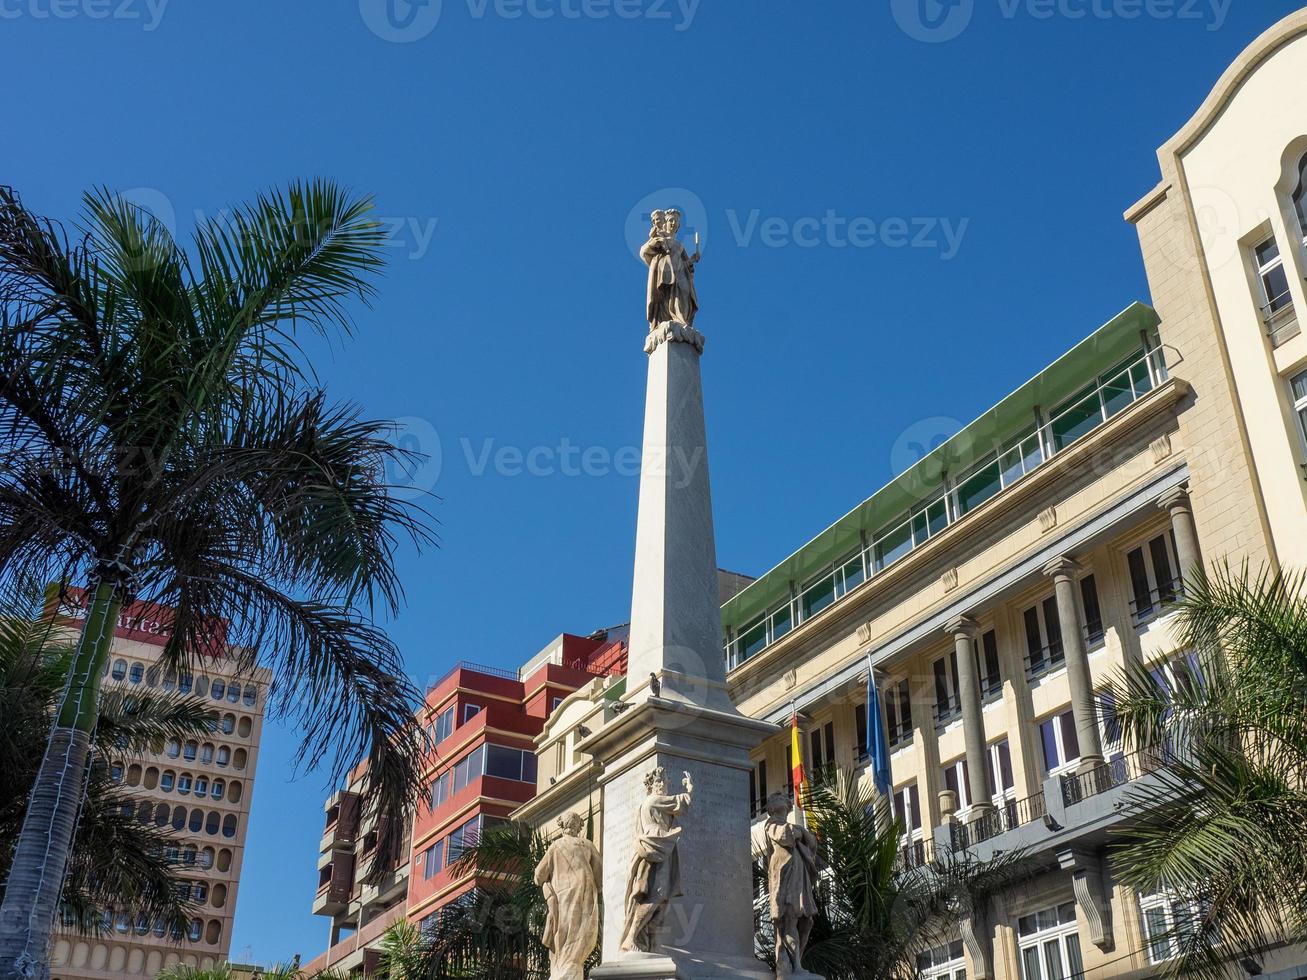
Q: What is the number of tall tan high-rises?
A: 1